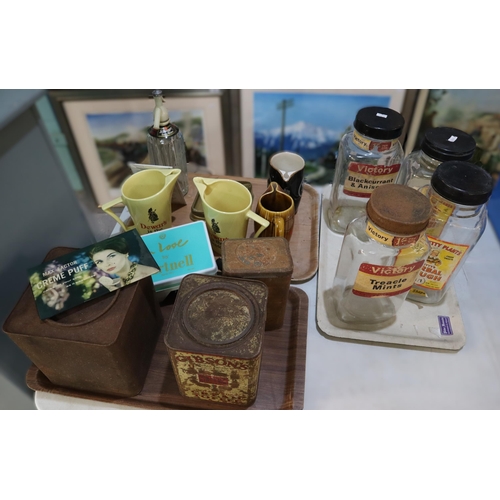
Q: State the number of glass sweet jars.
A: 4